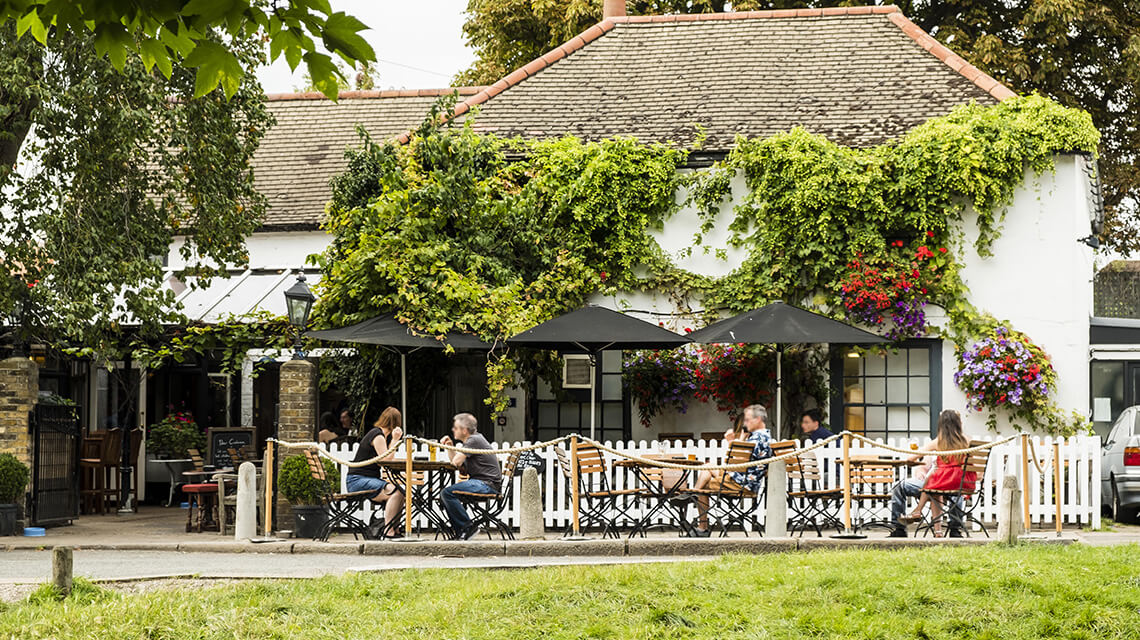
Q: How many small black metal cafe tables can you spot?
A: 3